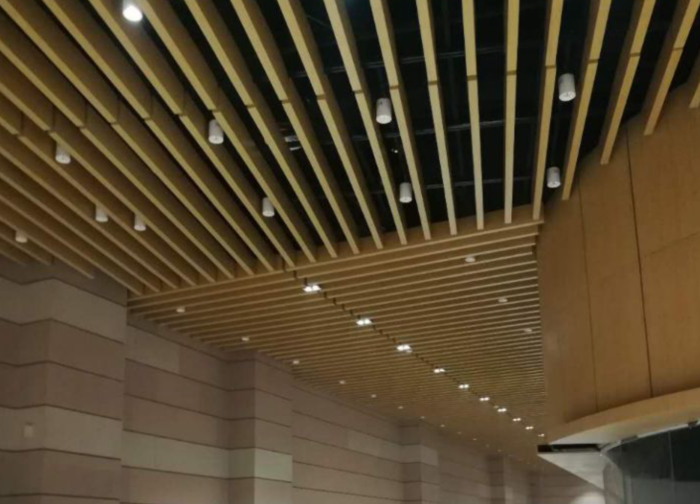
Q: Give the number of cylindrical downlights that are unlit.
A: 10